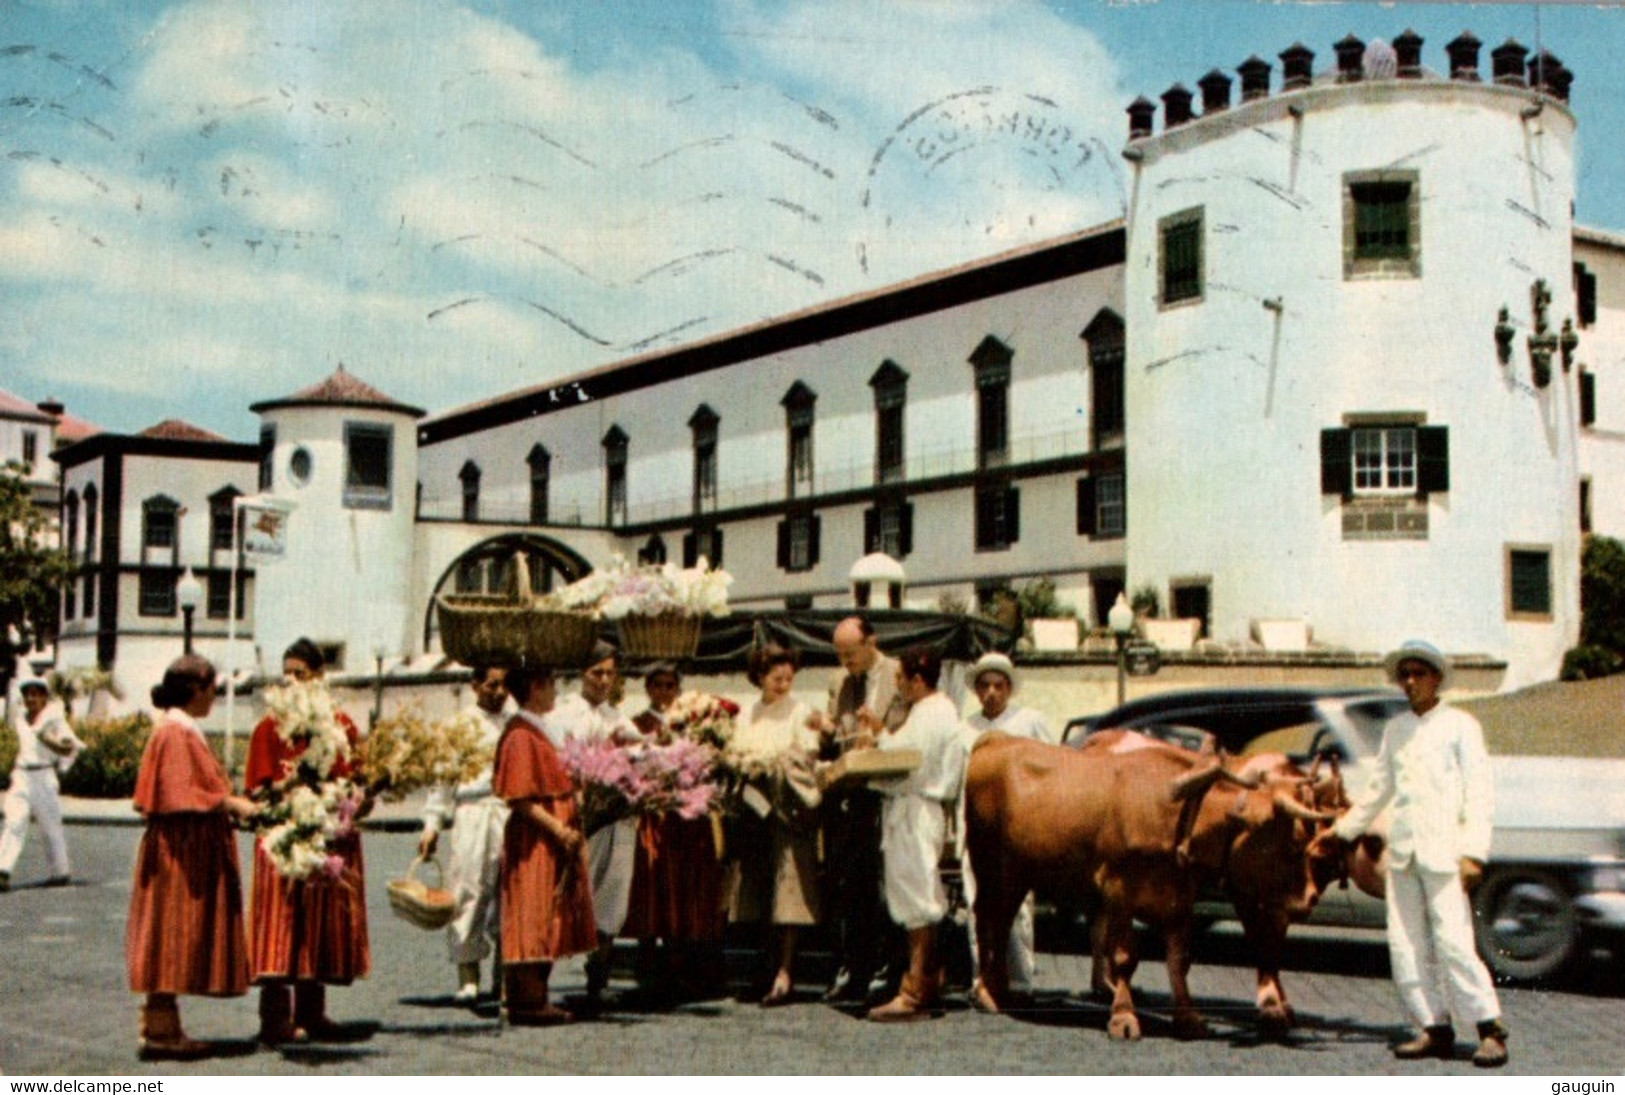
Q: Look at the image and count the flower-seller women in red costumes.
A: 4